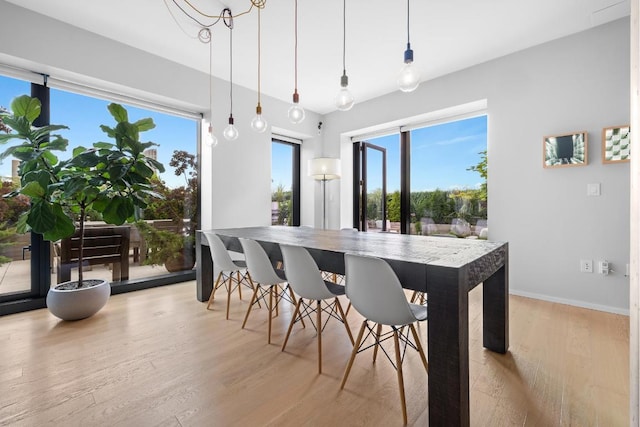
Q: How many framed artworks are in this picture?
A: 2